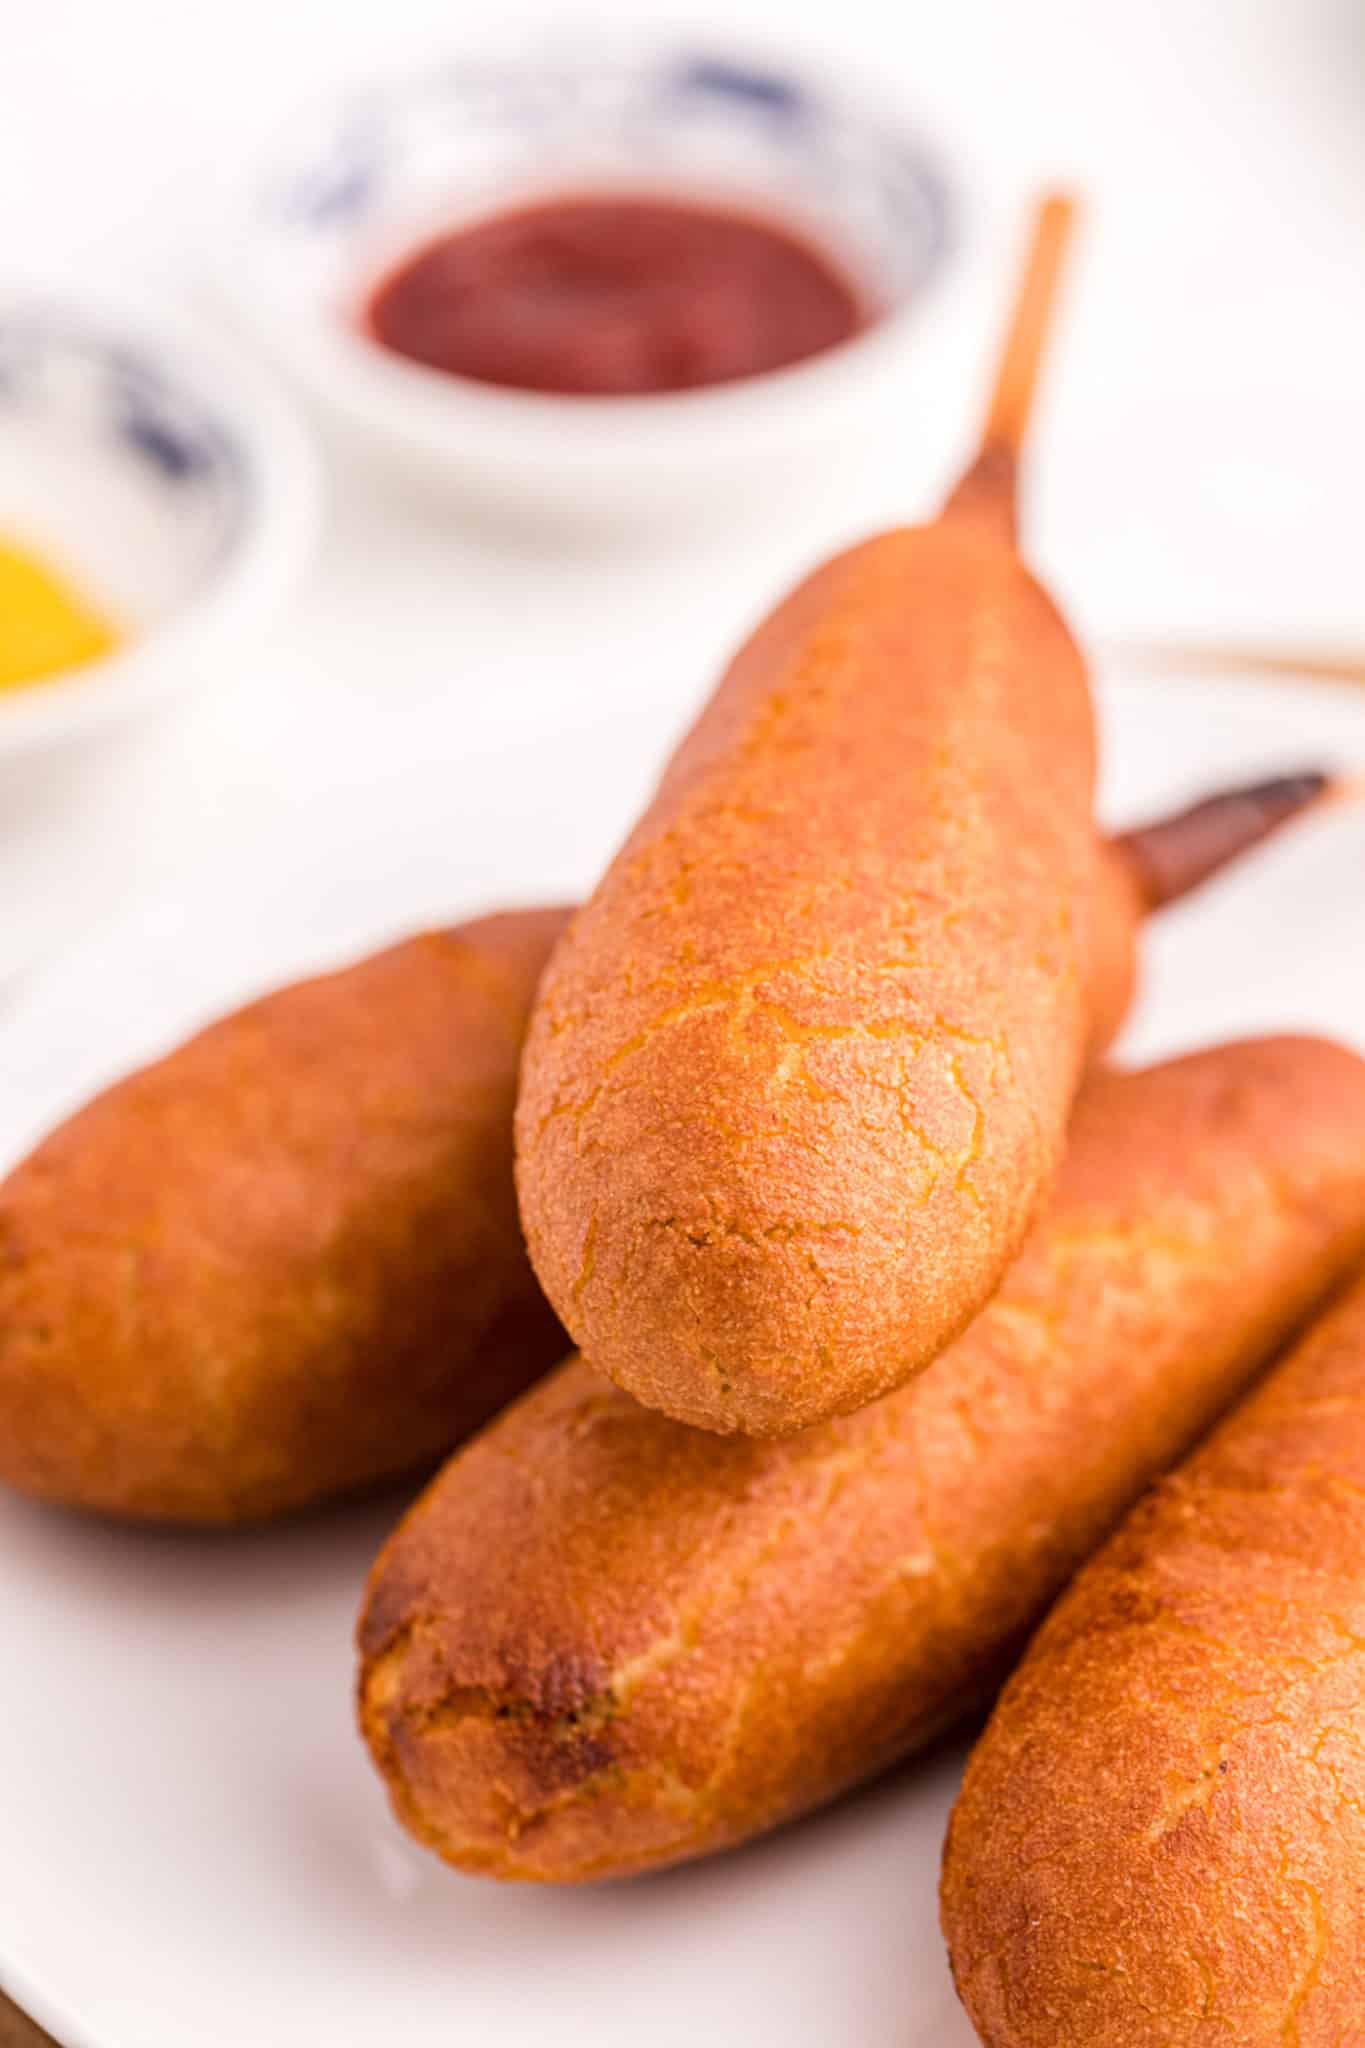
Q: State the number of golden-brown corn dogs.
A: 4